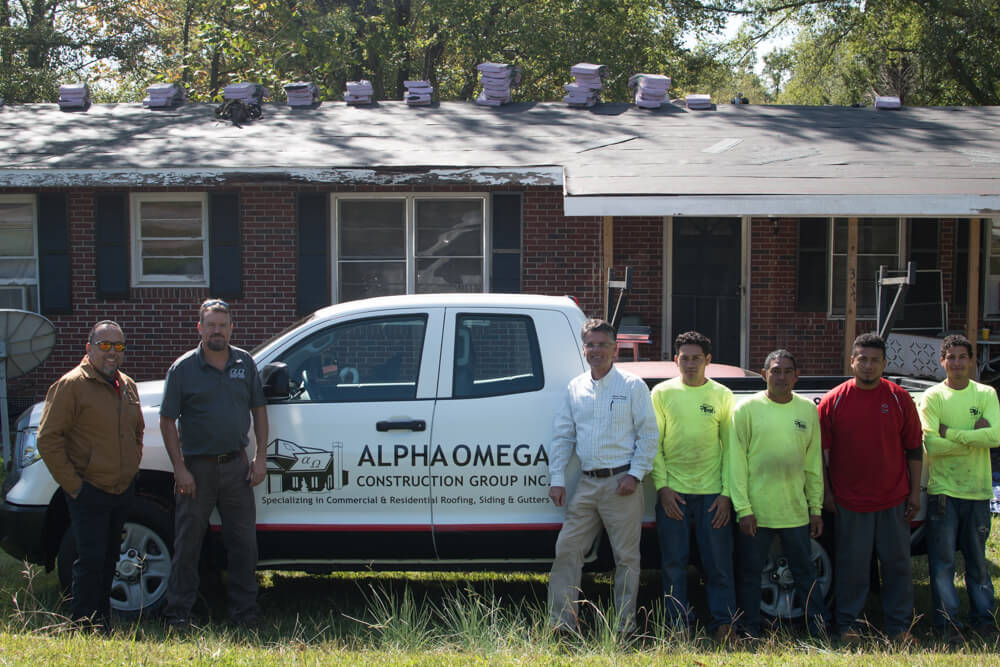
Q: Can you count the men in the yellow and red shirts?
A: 4